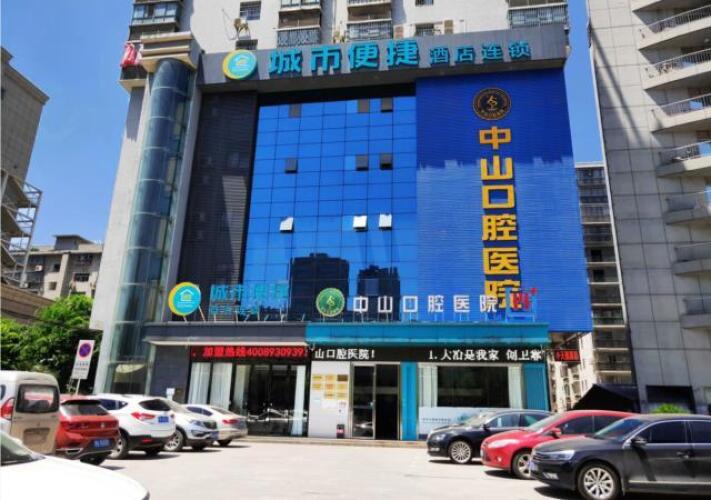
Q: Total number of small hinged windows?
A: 9